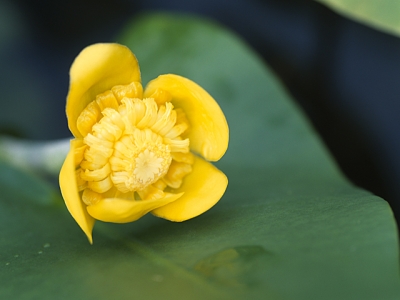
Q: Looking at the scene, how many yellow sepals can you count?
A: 5